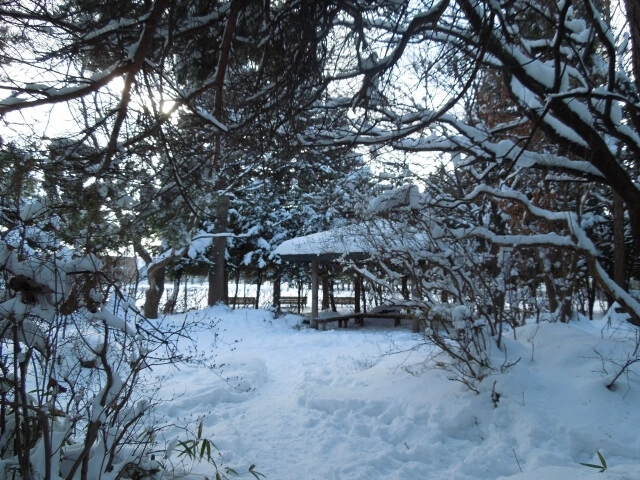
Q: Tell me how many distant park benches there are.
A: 3